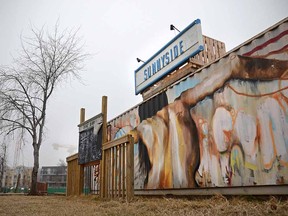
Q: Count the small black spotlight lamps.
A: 2